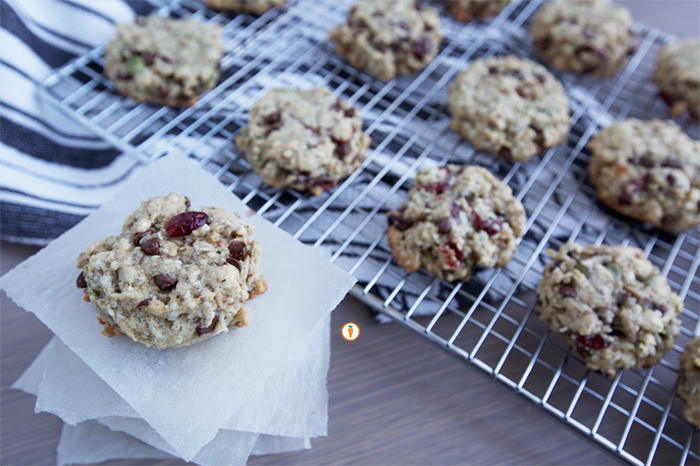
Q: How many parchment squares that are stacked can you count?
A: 4